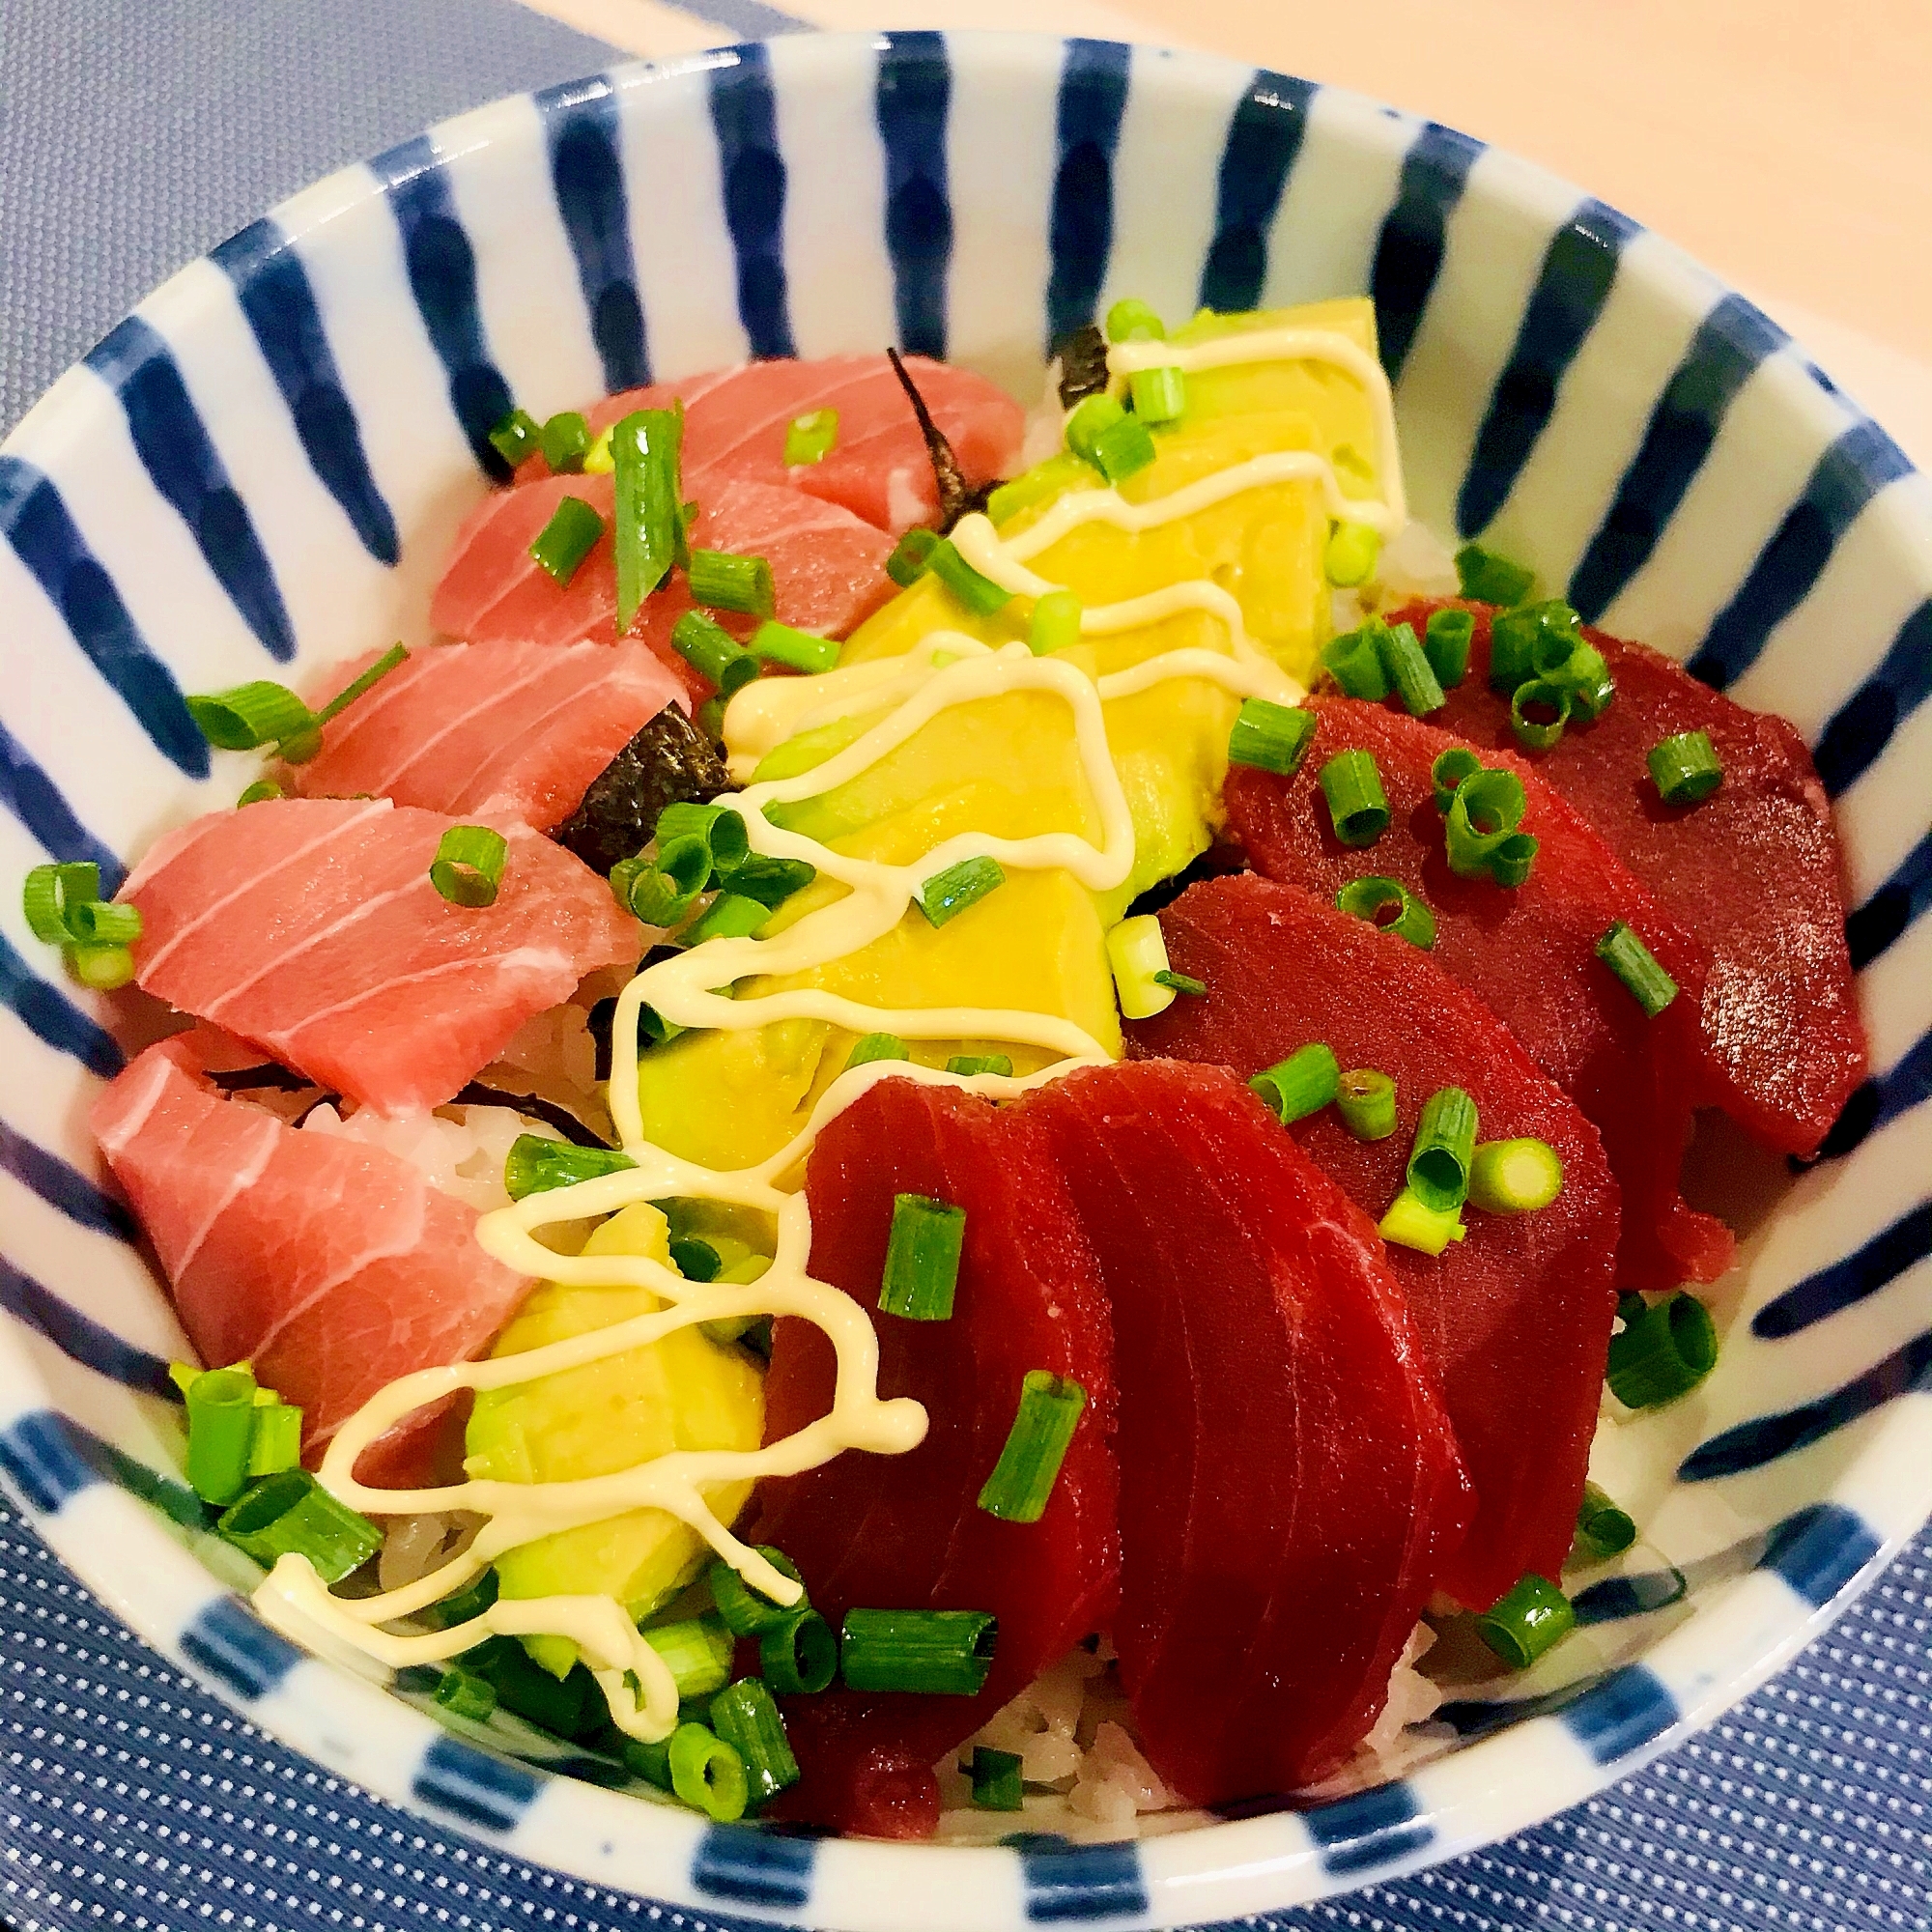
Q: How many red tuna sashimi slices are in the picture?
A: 5